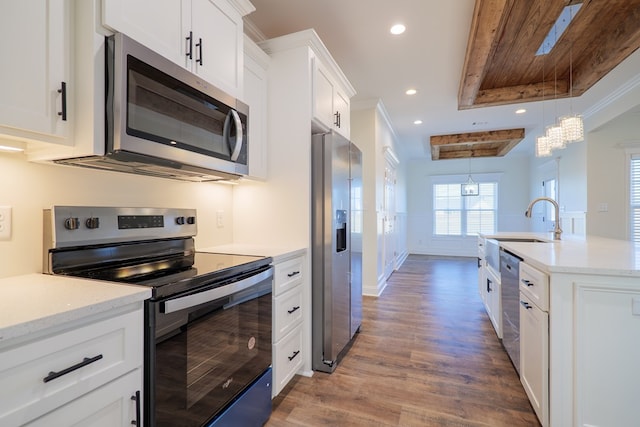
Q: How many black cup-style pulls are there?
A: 0